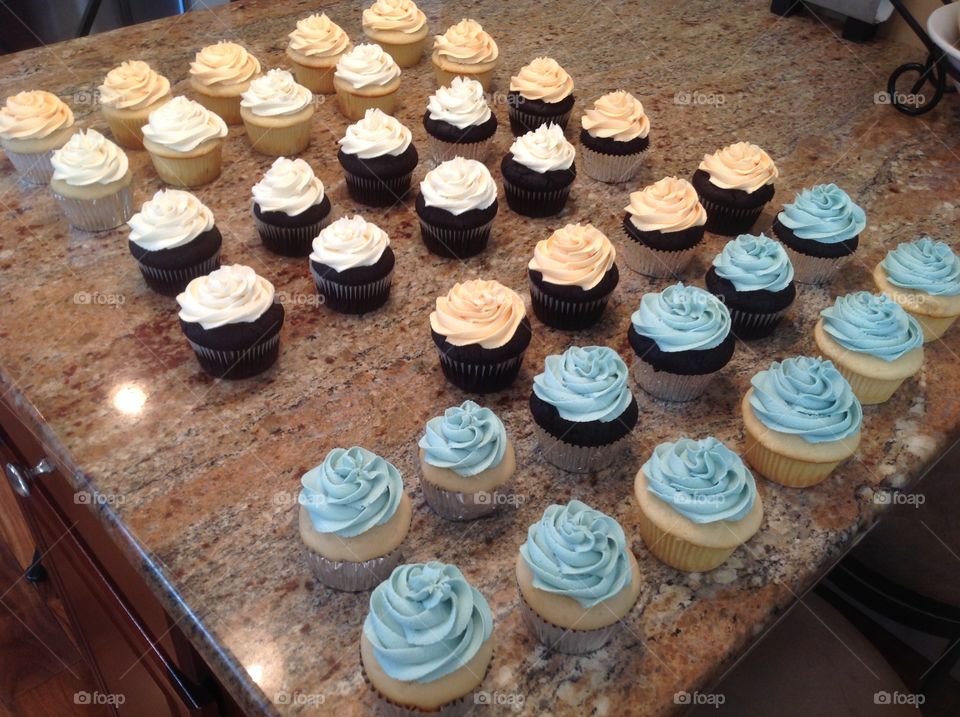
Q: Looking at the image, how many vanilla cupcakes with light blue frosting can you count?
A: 8